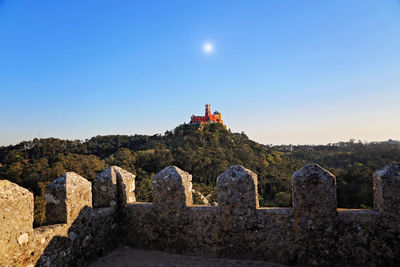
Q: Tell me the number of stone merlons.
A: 7